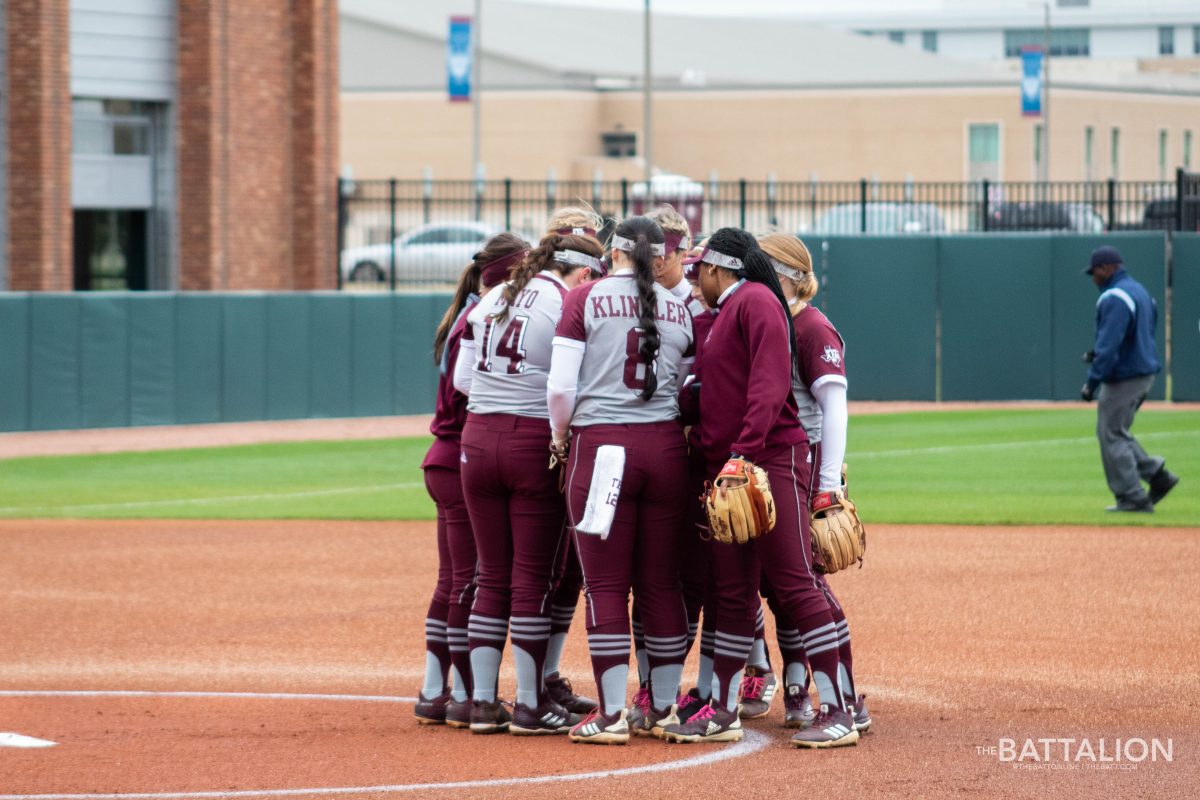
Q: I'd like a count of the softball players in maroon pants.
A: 8